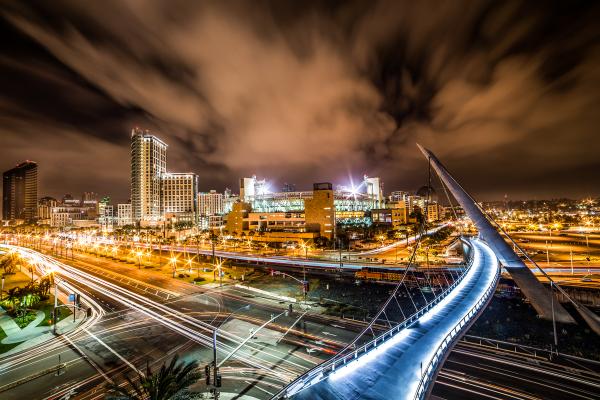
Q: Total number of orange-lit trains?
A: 1